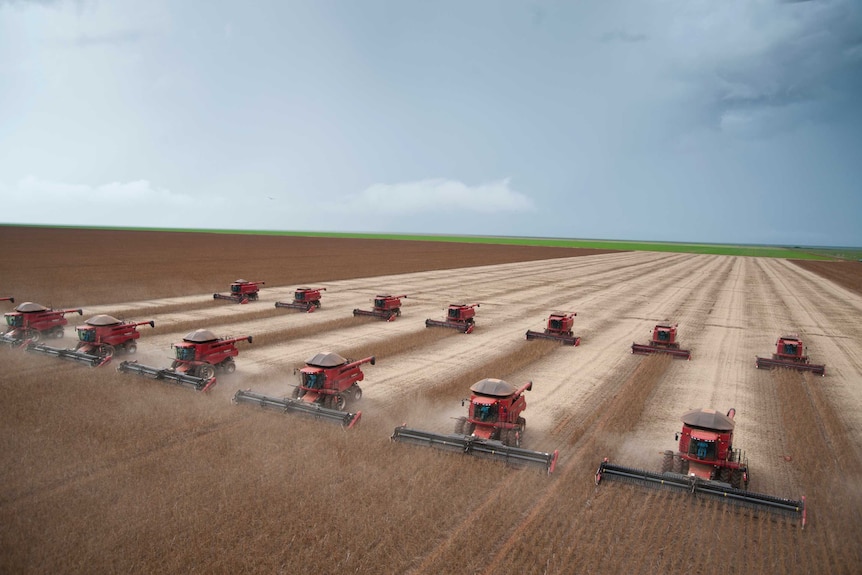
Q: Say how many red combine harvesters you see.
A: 13